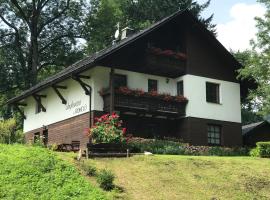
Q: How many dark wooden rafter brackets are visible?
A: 4